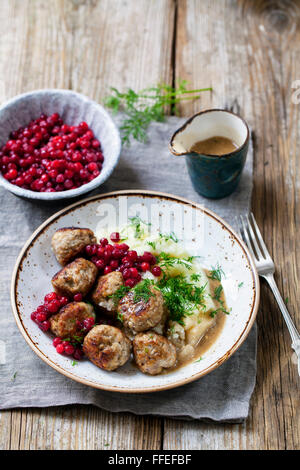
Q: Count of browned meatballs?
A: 7